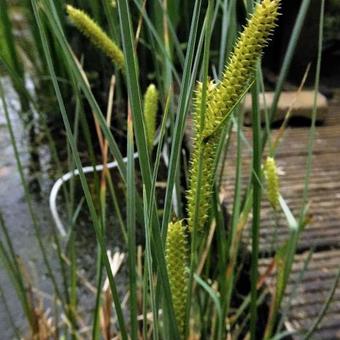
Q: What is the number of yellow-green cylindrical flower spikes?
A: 6